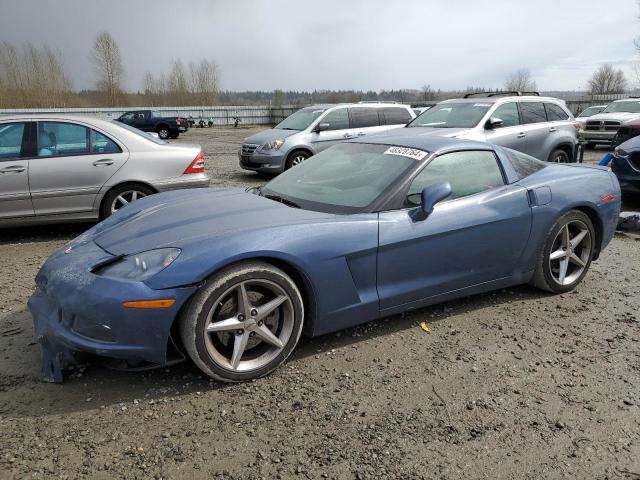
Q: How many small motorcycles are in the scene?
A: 4